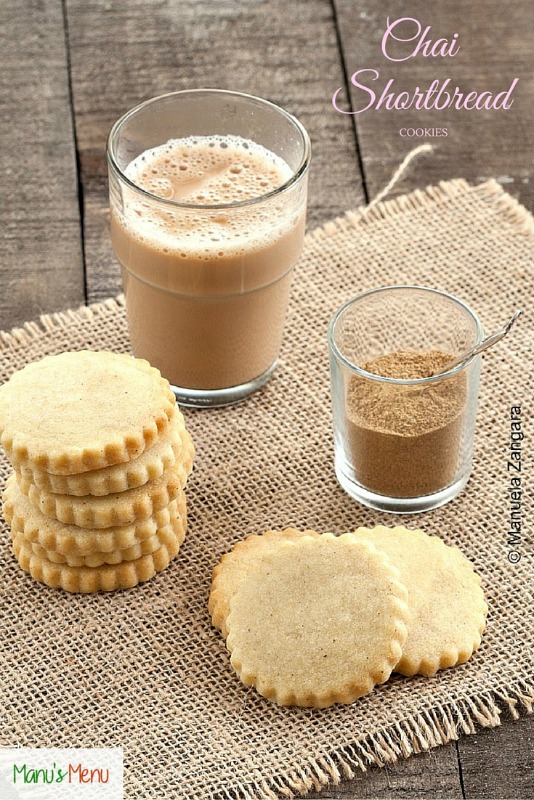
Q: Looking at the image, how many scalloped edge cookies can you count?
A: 9